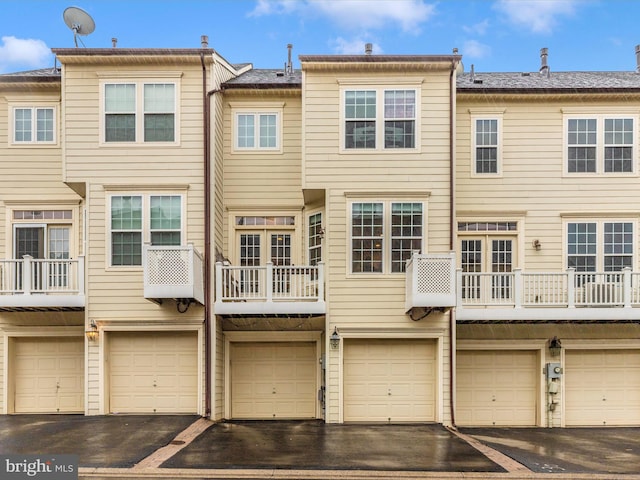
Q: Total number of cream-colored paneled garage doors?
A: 6